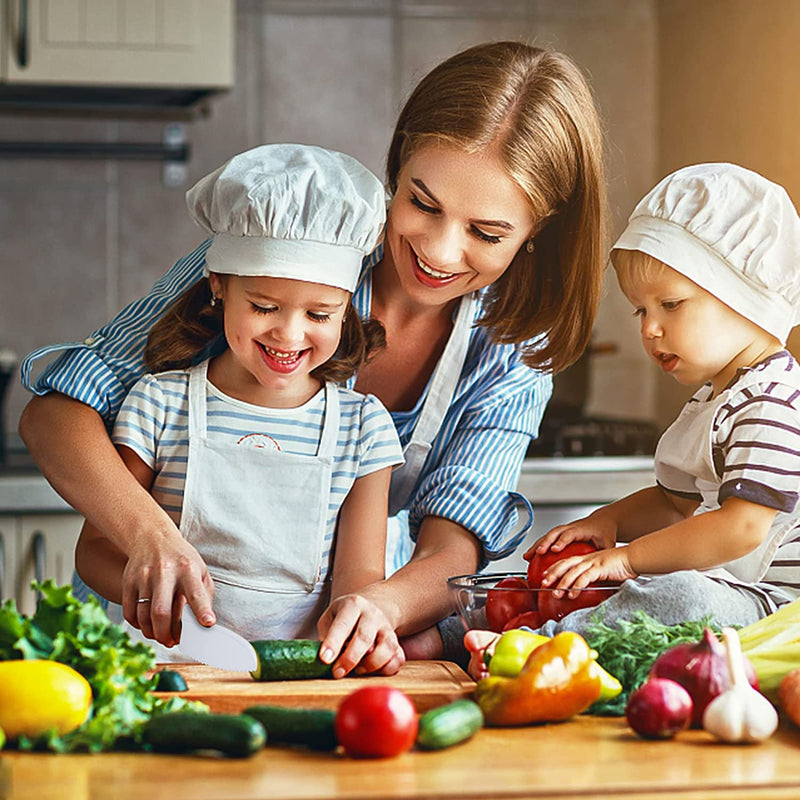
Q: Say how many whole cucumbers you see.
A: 3